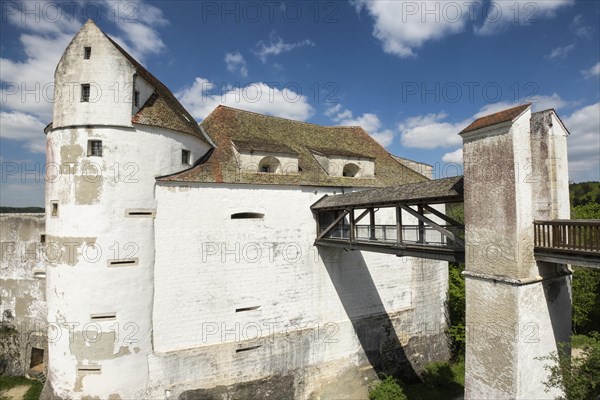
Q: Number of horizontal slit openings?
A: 7